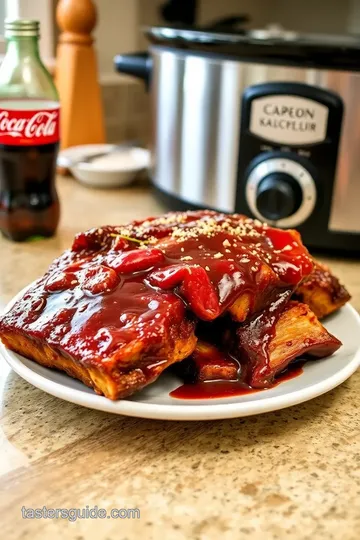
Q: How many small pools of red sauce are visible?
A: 1